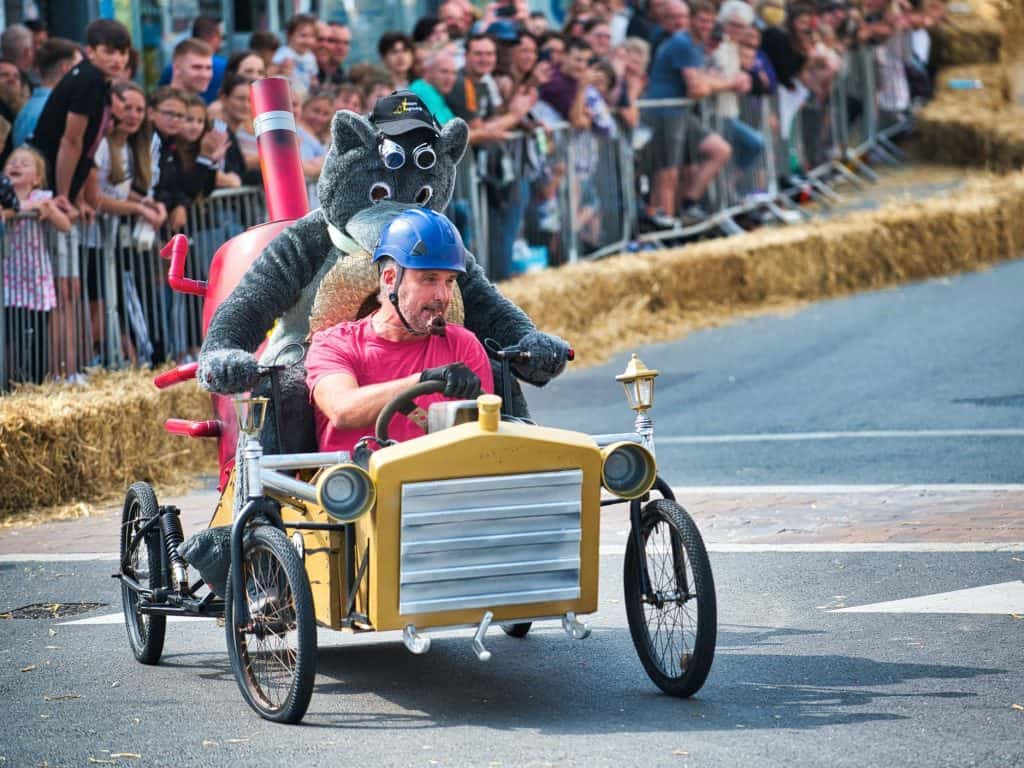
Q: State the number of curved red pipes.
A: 3